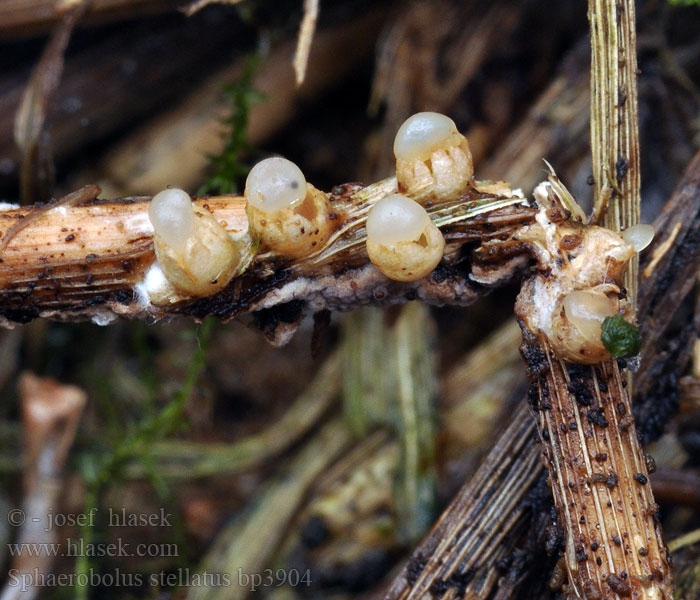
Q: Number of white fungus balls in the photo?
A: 6